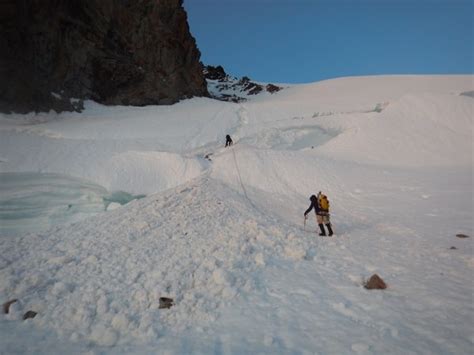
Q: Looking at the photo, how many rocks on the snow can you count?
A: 6